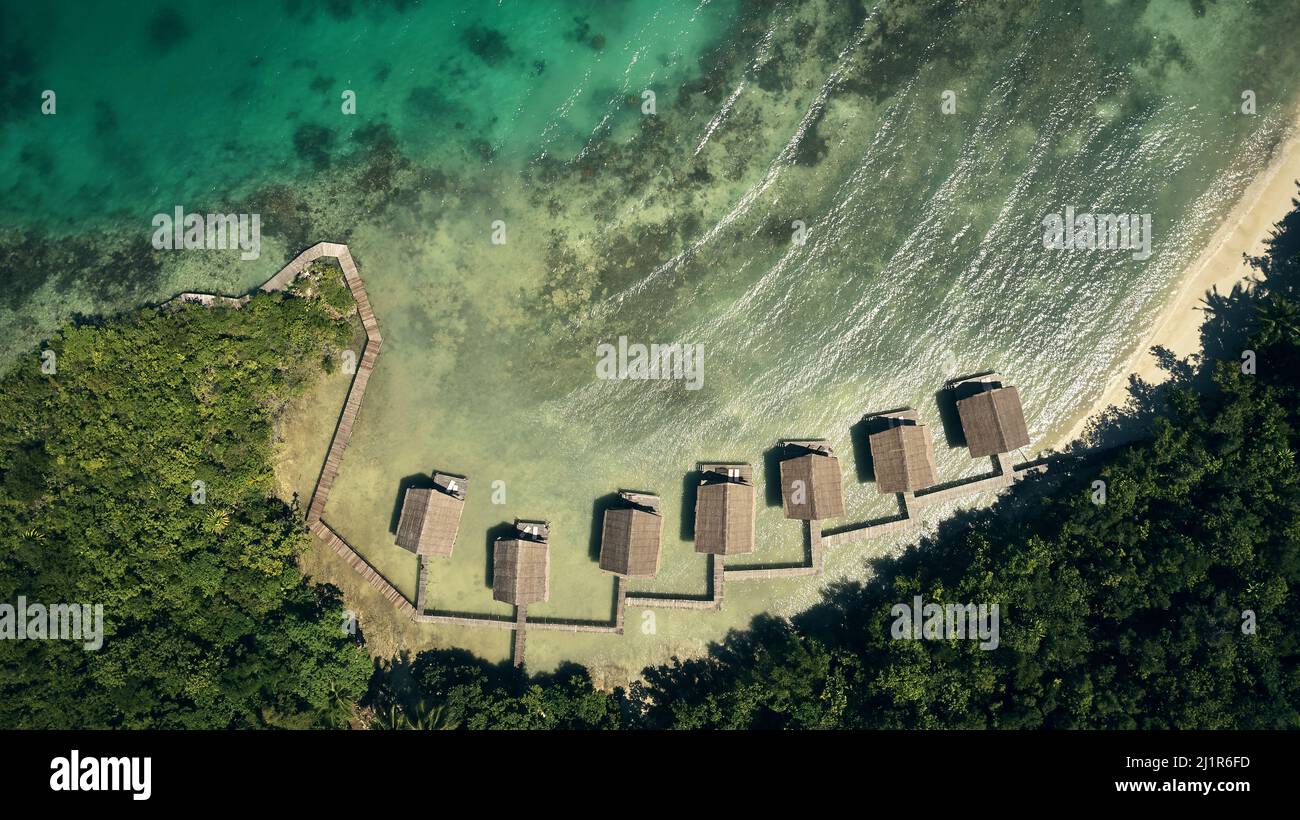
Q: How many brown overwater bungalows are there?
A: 7